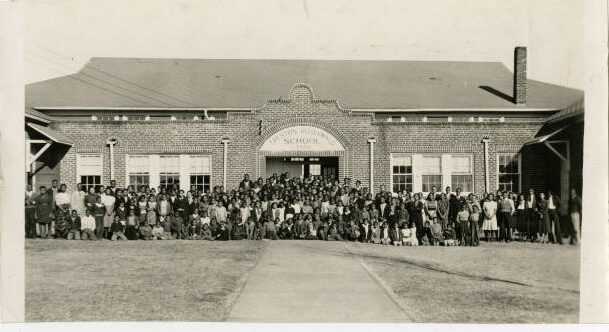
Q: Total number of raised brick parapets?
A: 1